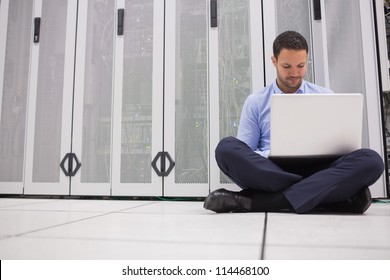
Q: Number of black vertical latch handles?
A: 4